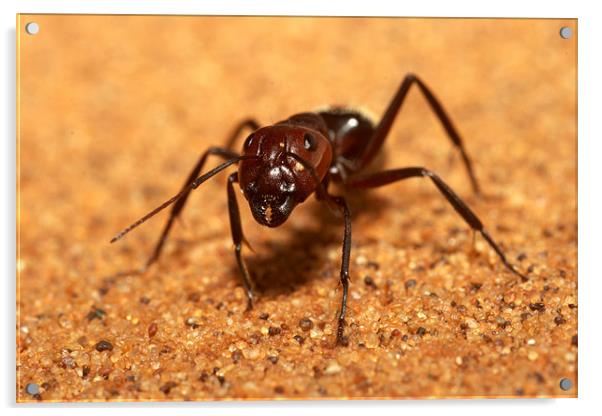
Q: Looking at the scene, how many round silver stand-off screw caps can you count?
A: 4